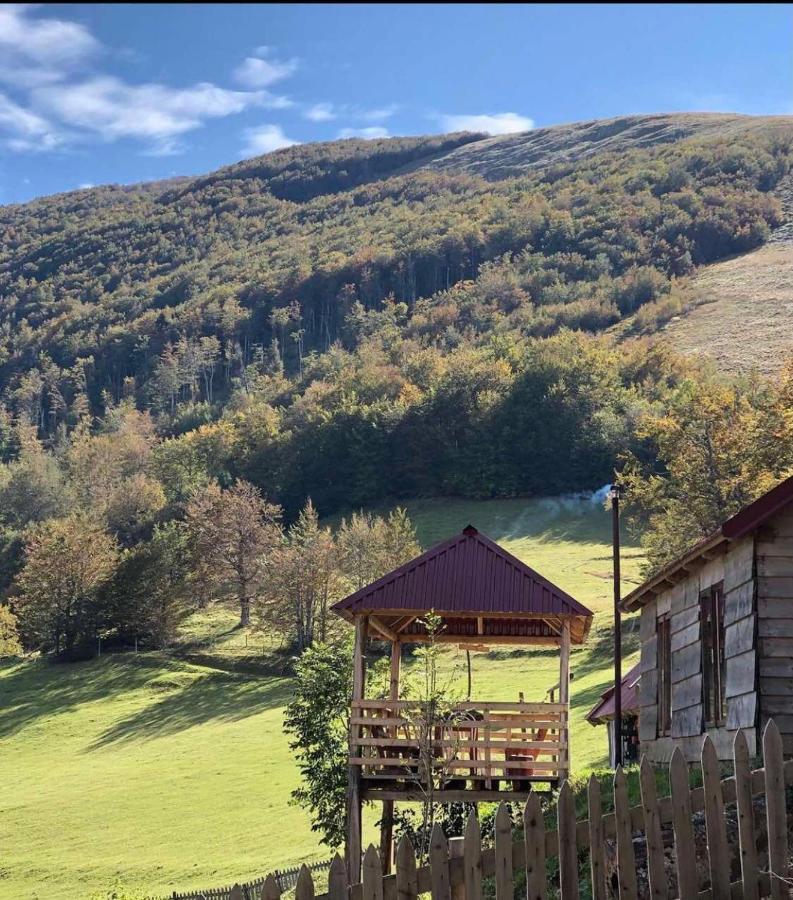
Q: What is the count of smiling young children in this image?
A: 0